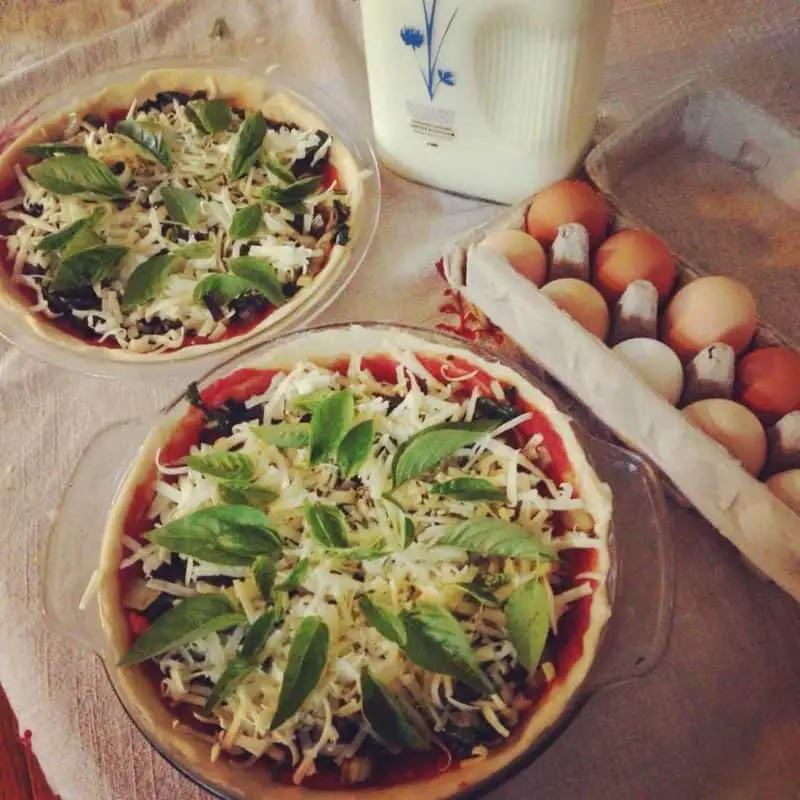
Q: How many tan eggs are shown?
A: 5